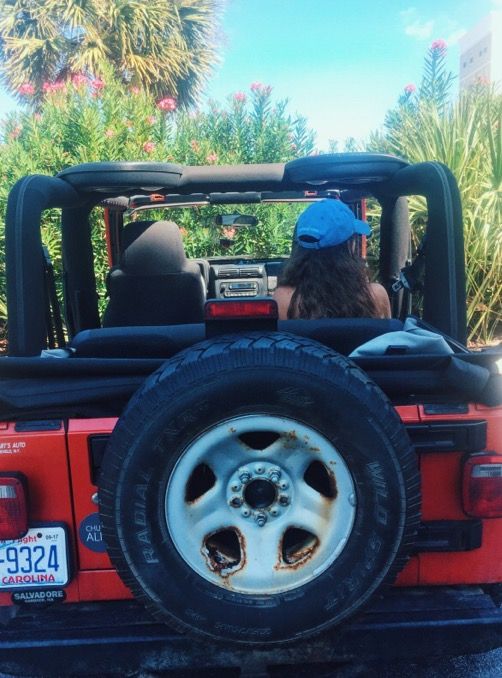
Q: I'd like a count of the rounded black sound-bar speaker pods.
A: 2